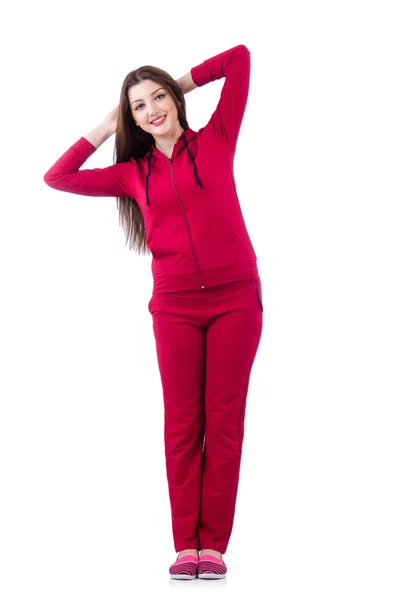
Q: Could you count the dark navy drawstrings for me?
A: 2